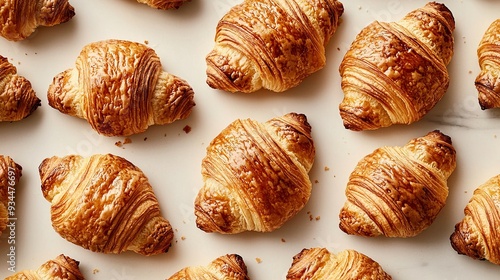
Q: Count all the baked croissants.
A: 15